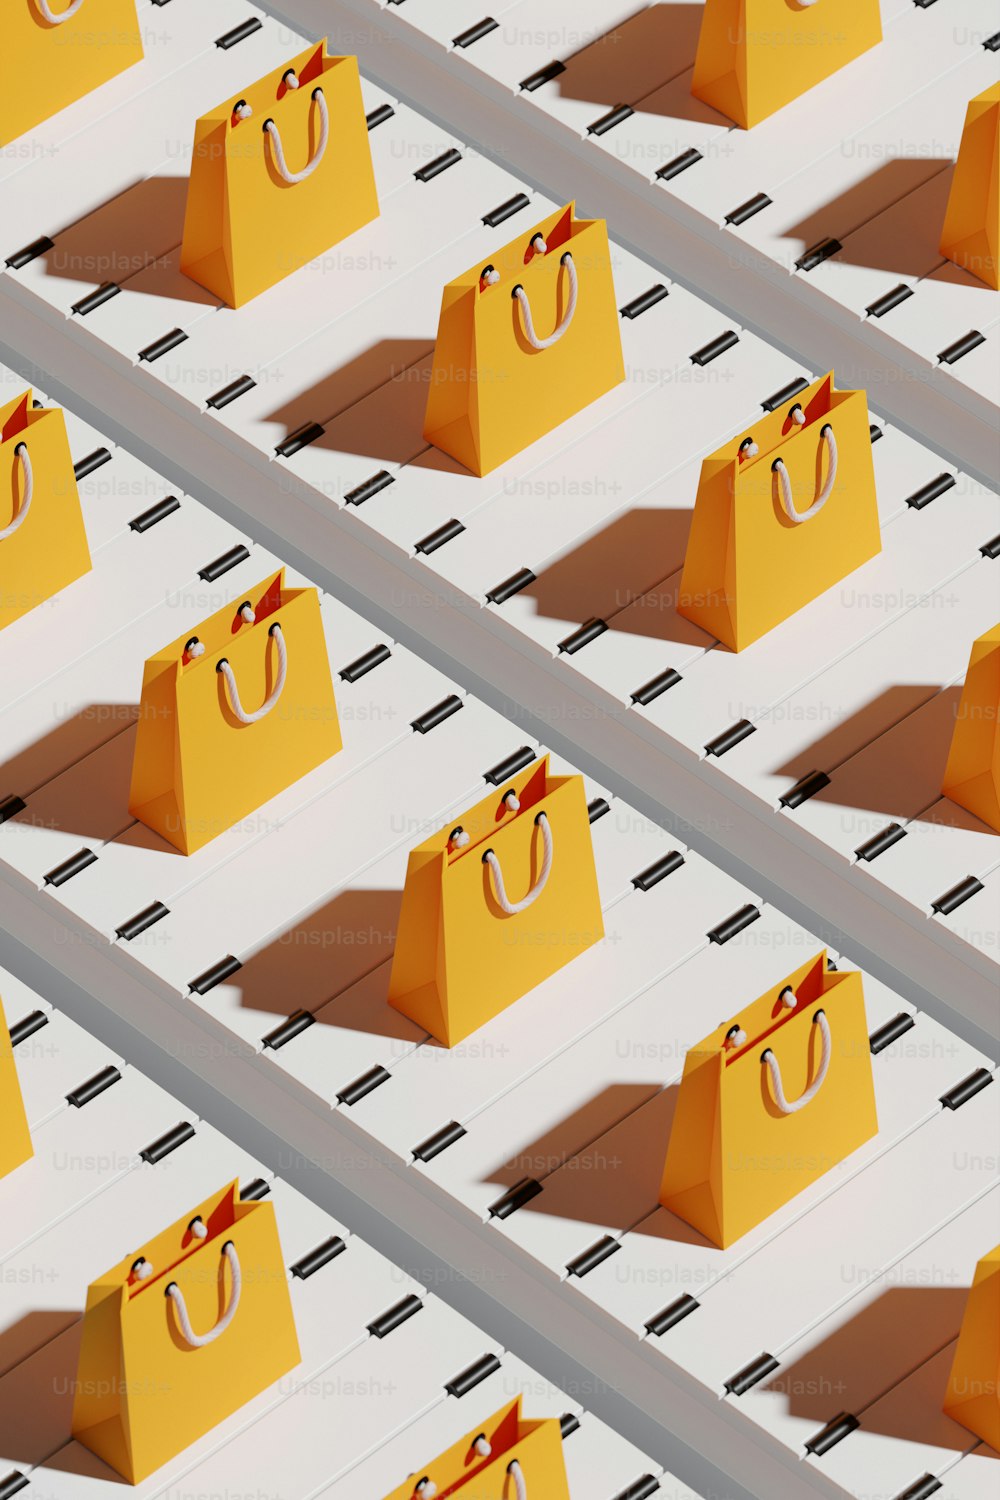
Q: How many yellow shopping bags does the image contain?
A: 15